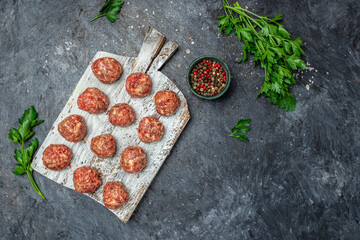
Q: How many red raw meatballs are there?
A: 12